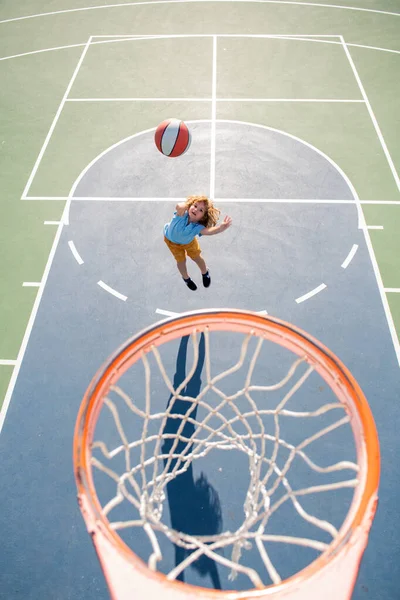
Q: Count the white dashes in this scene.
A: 6